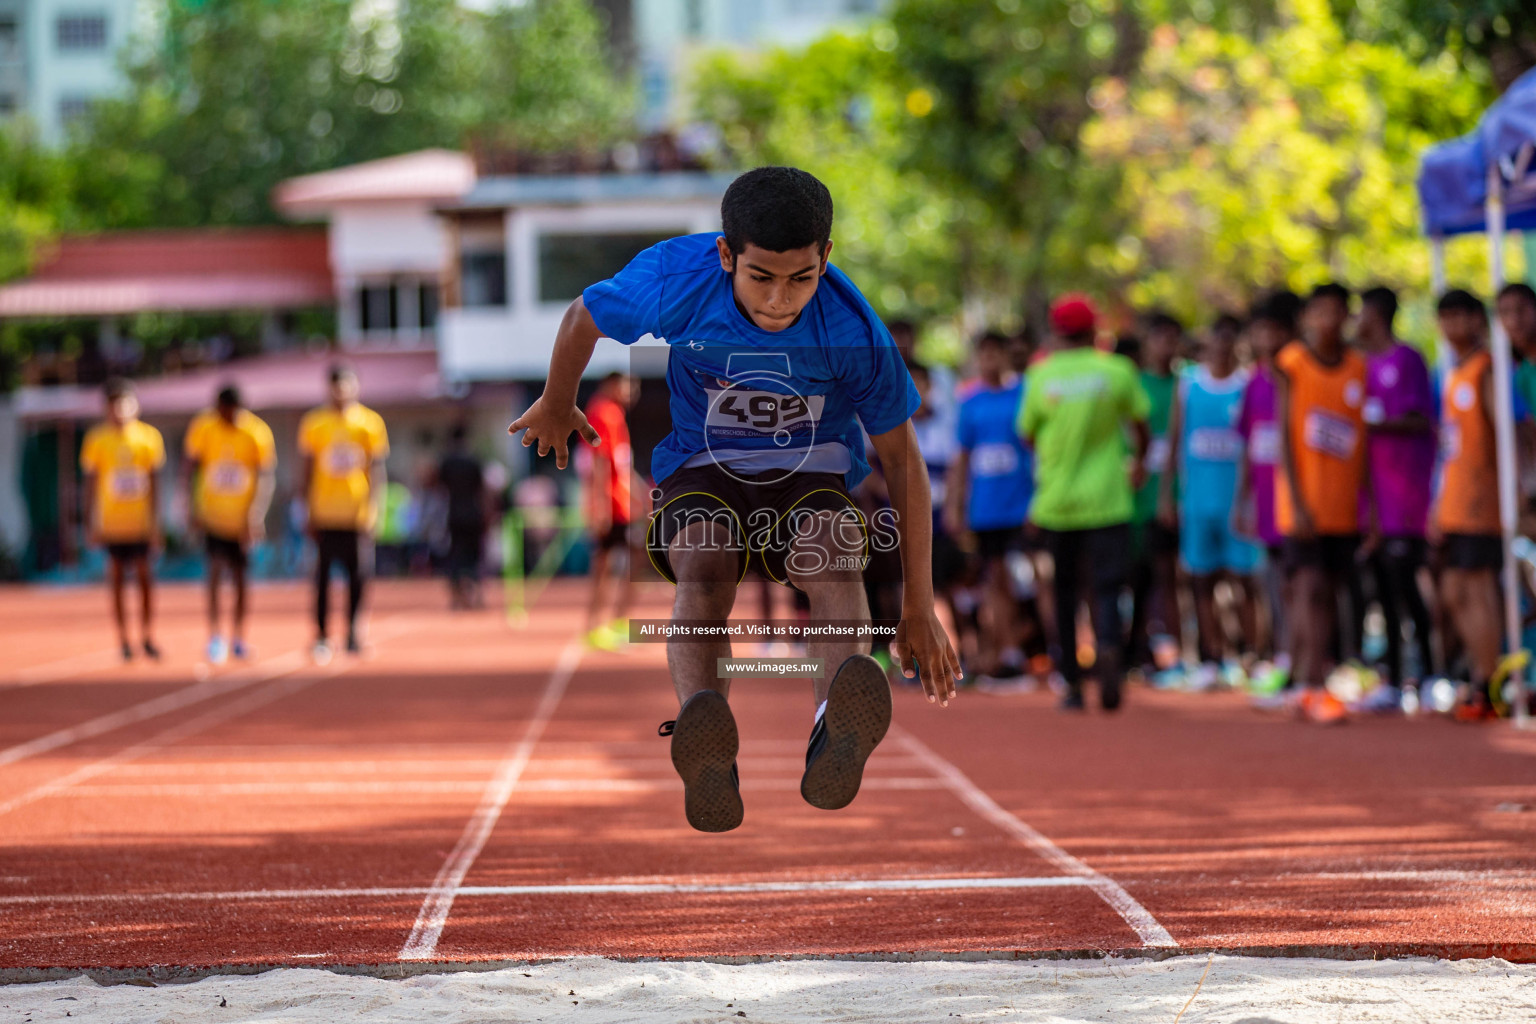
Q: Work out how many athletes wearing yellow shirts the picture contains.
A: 3